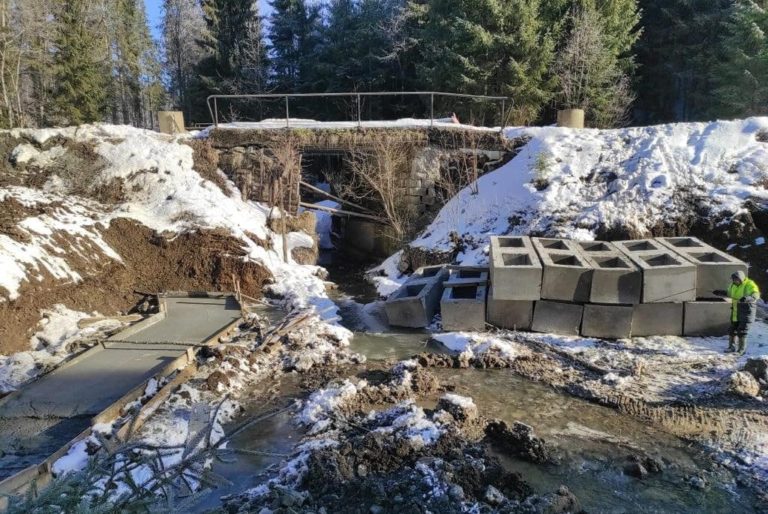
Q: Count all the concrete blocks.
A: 12